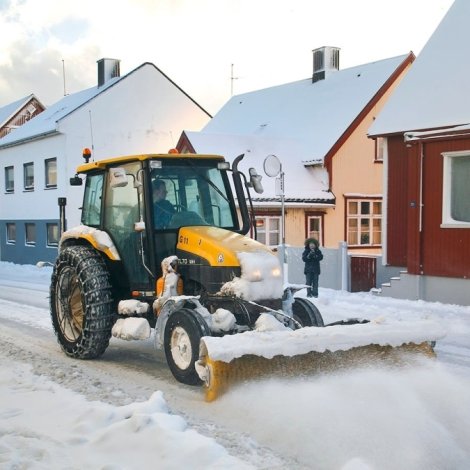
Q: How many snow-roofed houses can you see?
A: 4